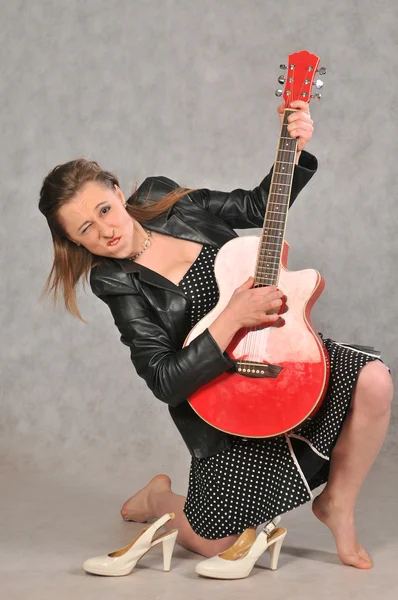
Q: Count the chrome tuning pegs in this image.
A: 6